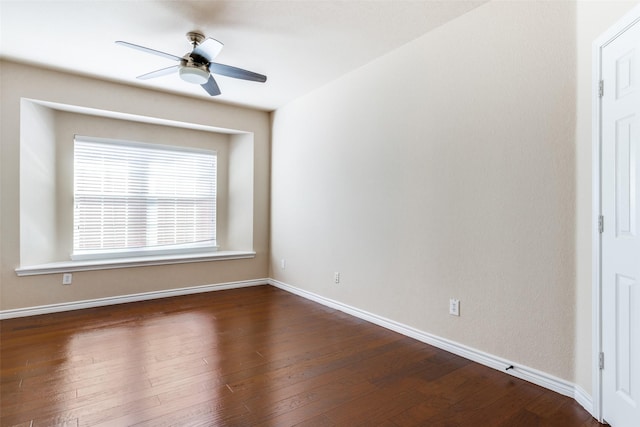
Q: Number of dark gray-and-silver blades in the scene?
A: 5